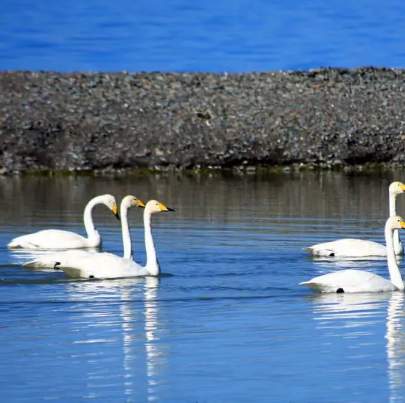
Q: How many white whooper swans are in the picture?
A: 5